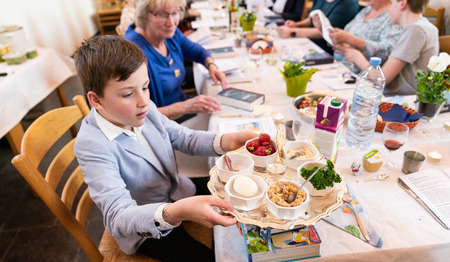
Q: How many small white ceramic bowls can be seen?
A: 6